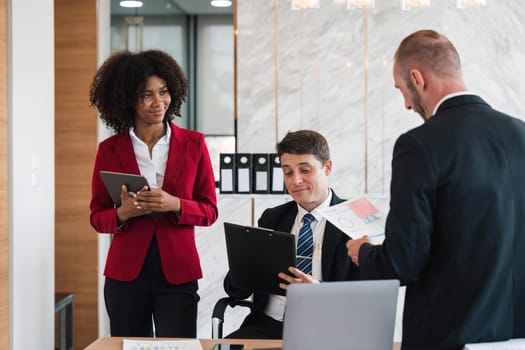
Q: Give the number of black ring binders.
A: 4